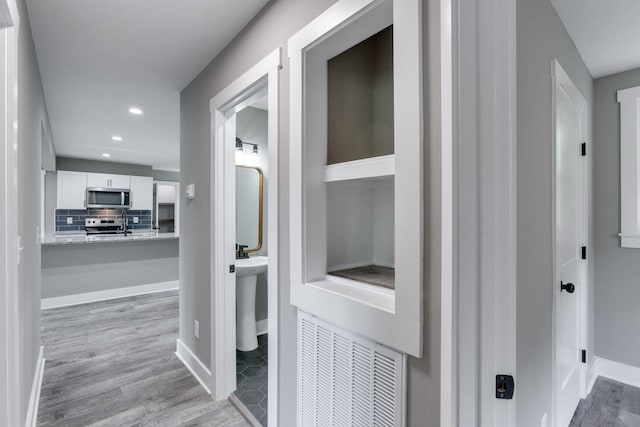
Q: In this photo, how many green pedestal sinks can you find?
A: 0